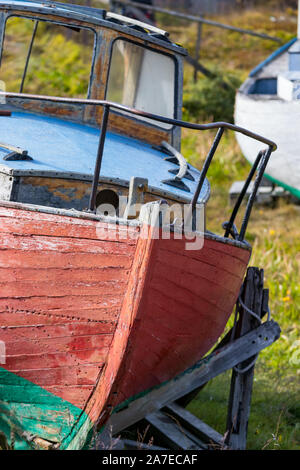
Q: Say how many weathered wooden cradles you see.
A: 1